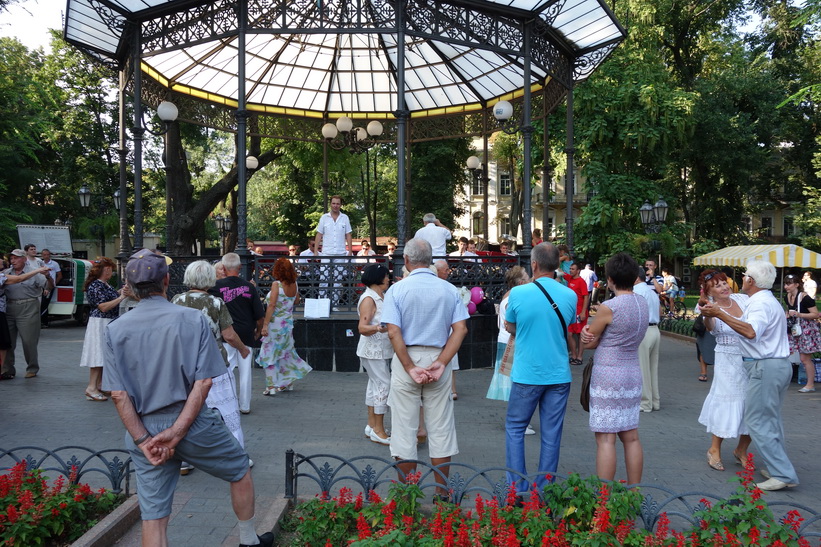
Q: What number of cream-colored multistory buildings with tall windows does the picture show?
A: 1